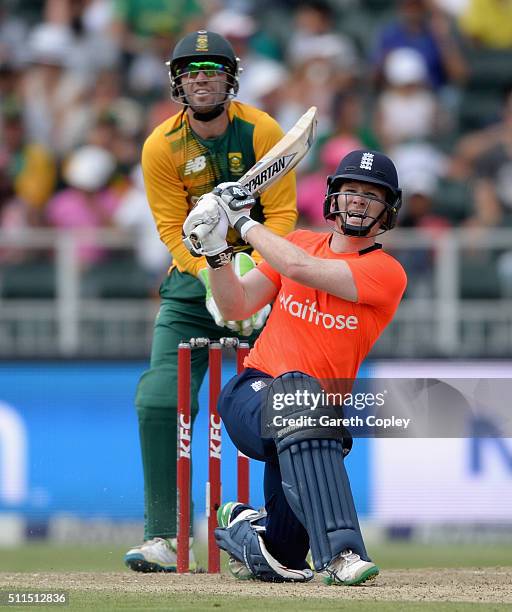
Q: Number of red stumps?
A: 3